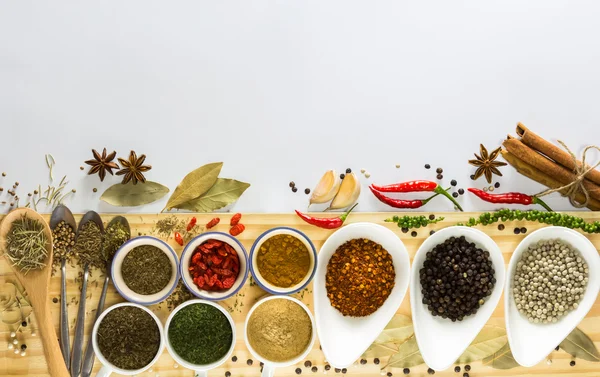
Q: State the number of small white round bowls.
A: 6